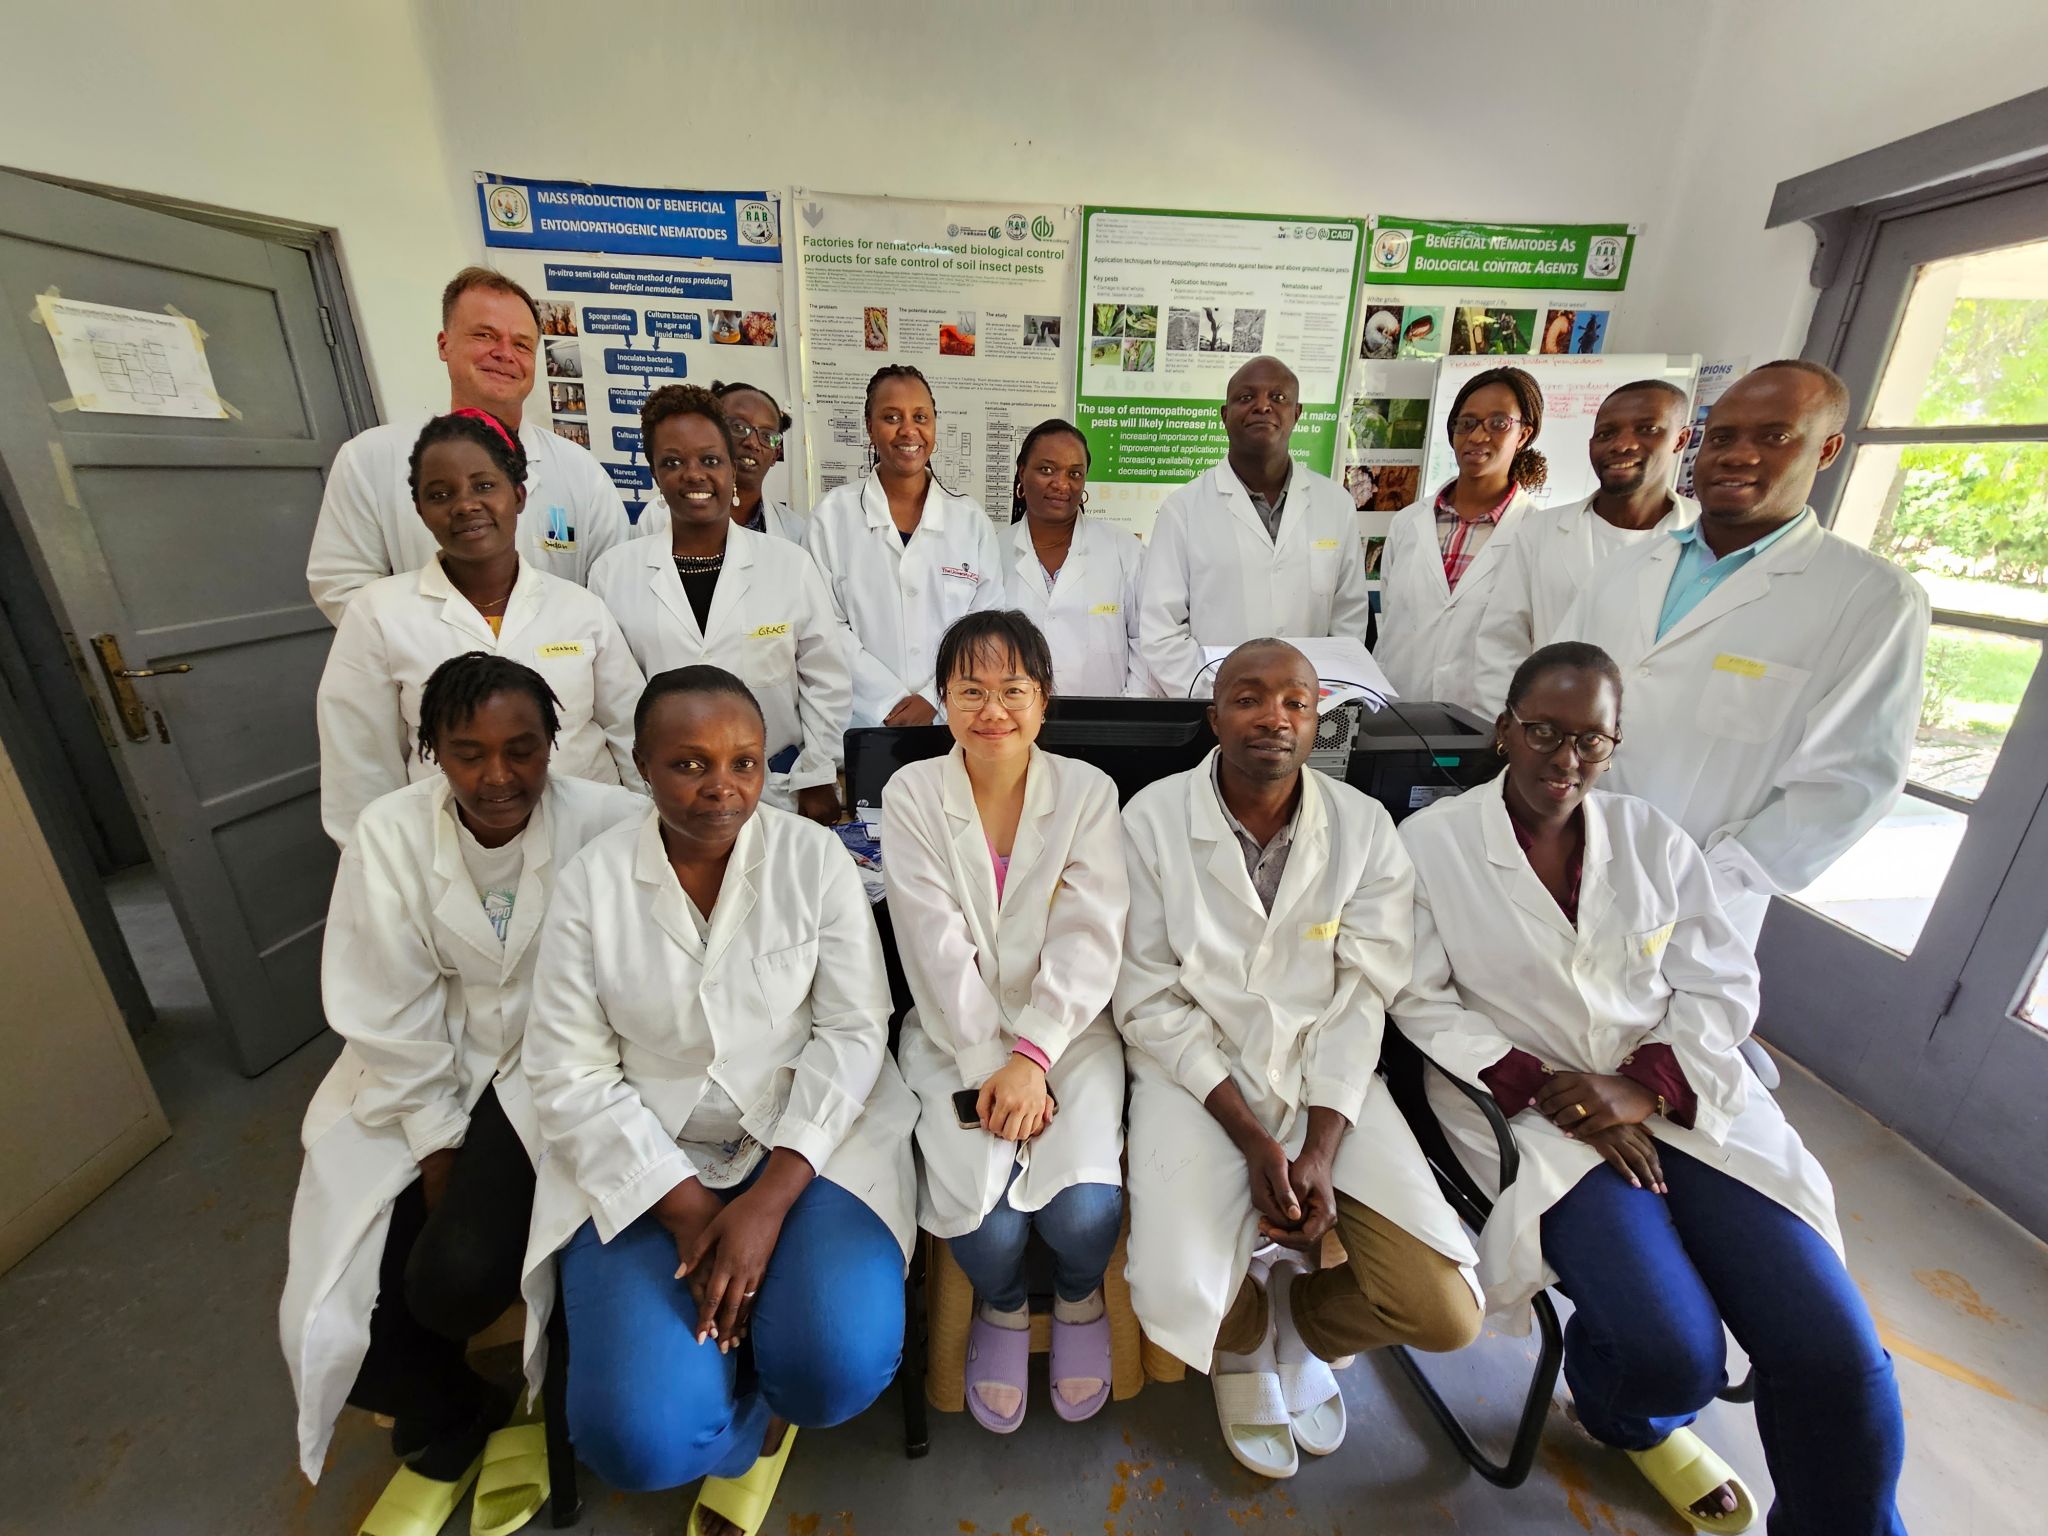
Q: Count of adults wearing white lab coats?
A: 15